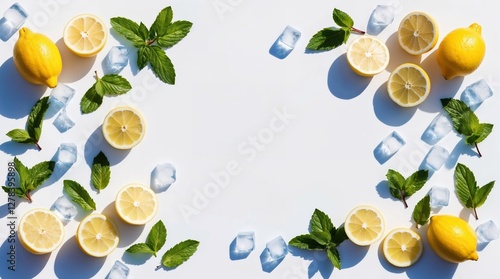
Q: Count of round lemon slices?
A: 10